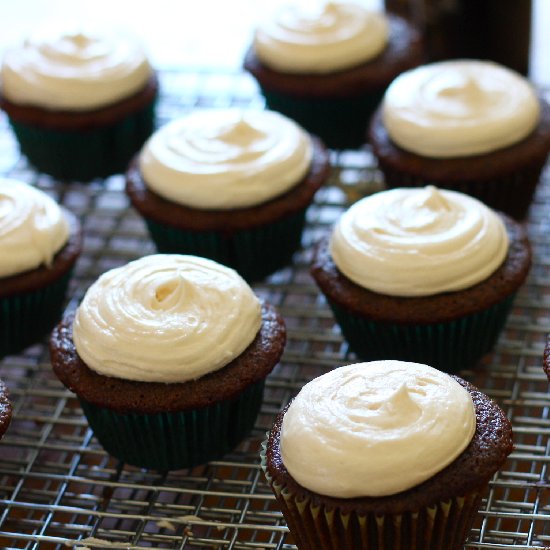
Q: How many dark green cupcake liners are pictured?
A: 6